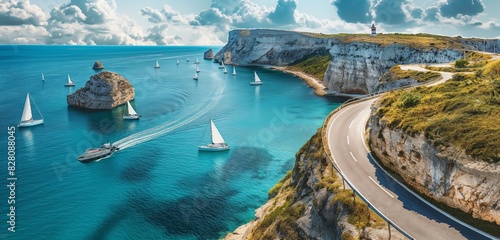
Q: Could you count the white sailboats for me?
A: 15